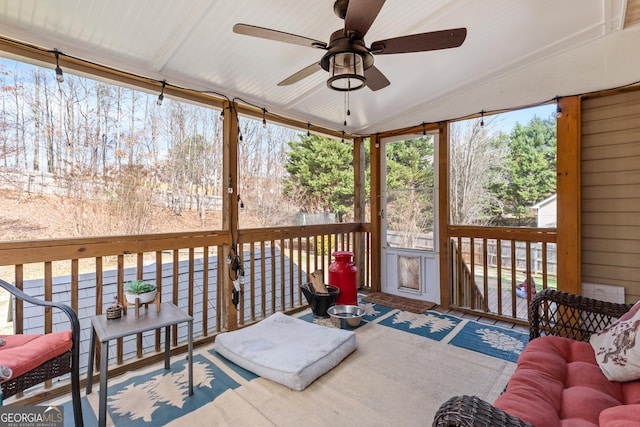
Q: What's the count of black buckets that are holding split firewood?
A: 1